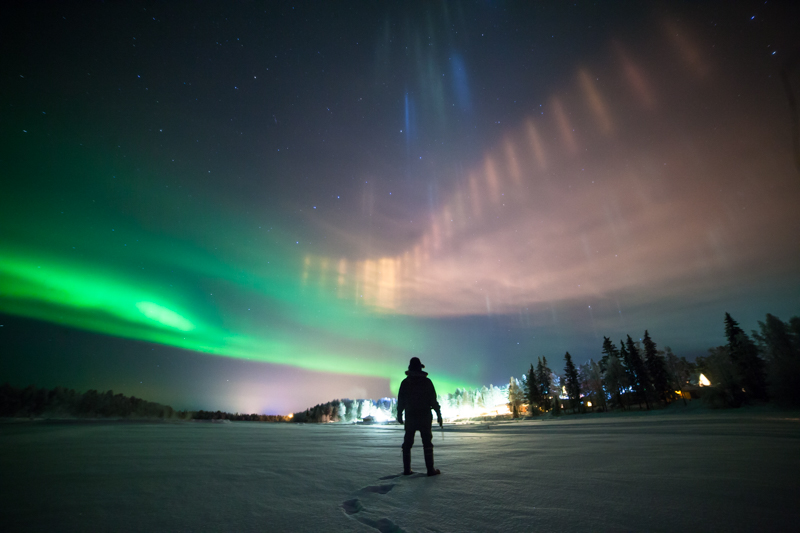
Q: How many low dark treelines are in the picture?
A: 1